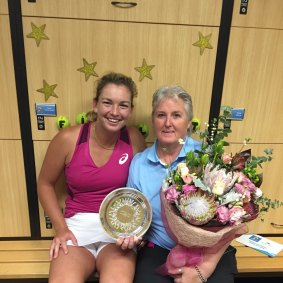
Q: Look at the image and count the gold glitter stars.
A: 5